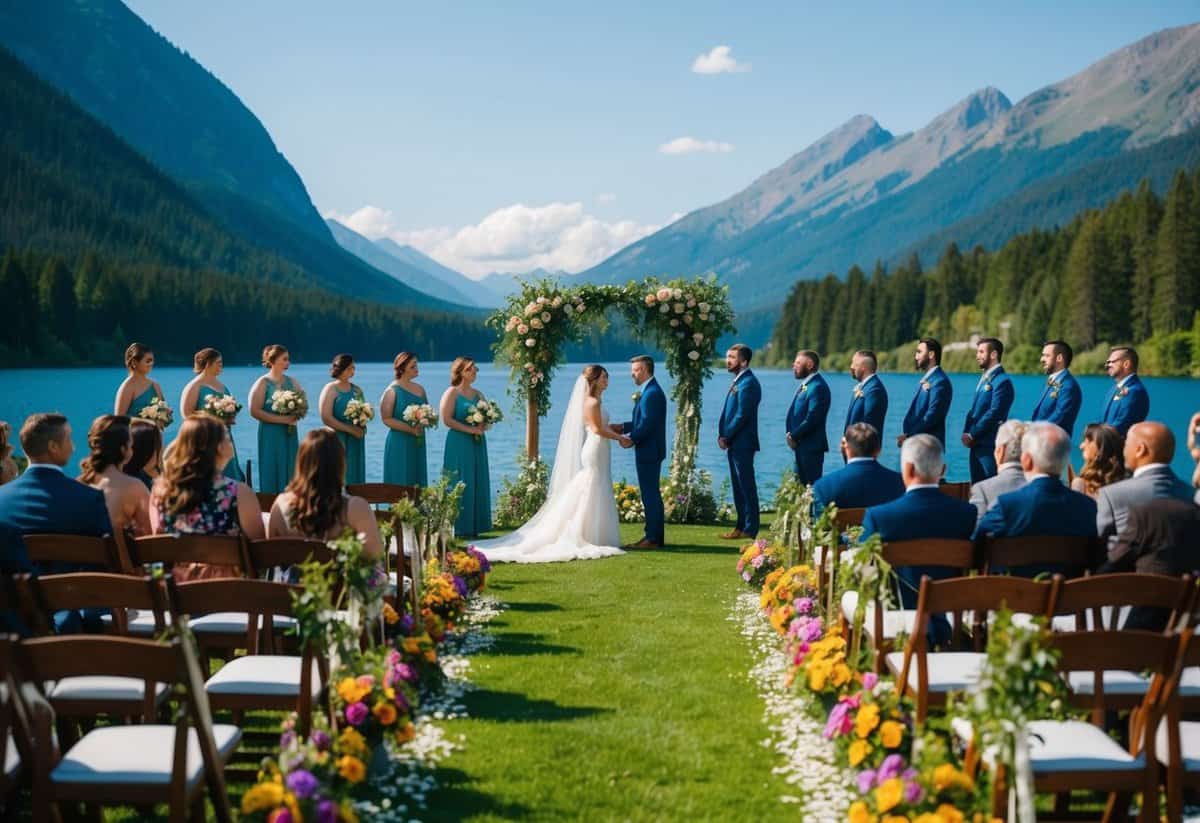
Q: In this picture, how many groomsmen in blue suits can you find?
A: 7